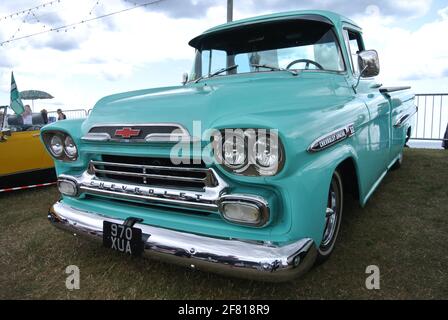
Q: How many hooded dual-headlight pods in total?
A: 2